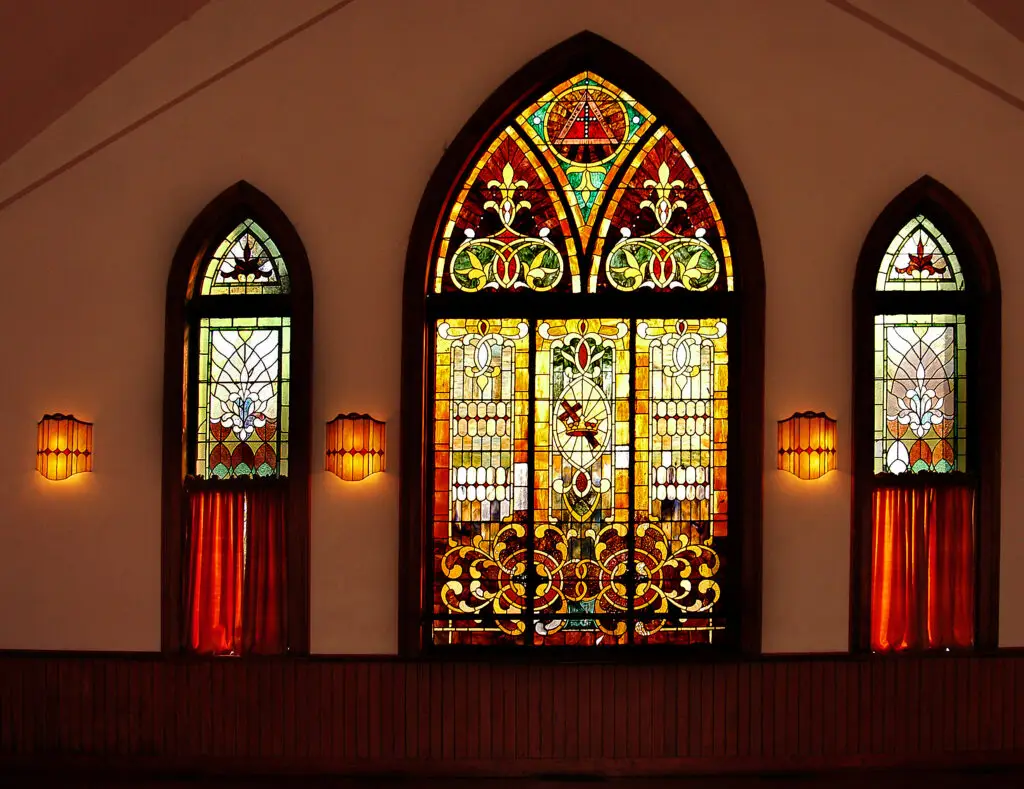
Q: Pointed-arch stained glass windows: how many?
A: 3